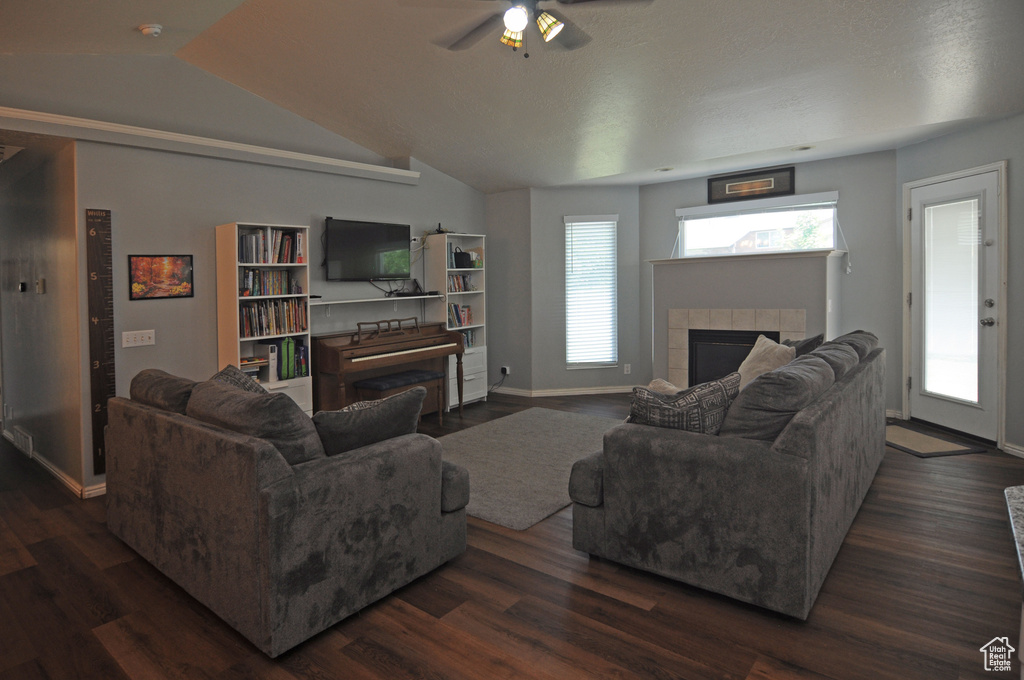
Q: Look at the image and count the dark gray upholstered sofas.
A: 2